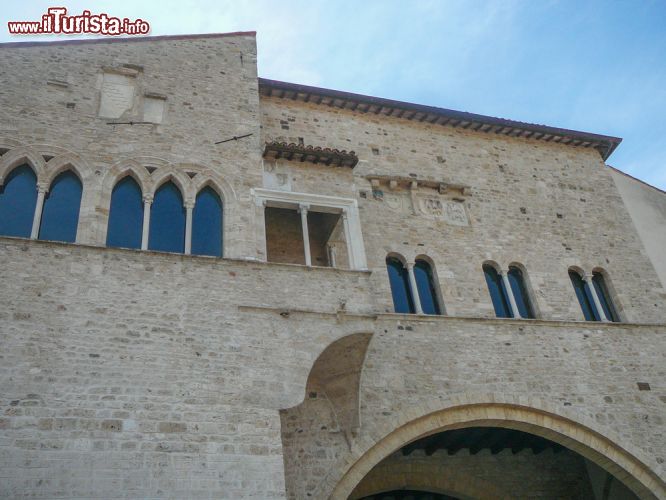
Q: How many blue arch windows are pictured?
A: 11